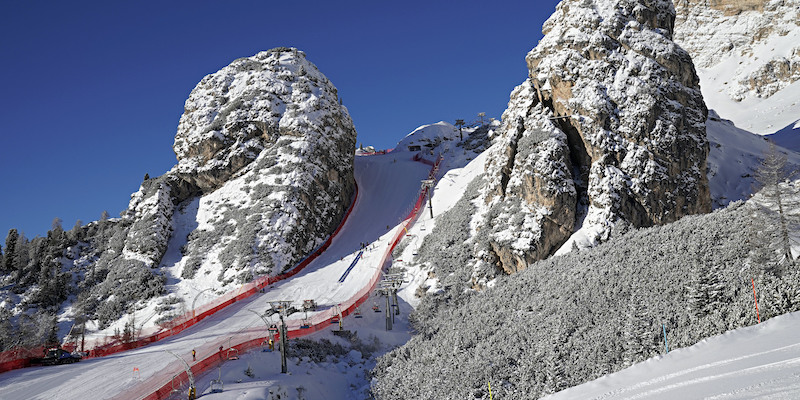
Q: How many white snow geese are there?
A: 0